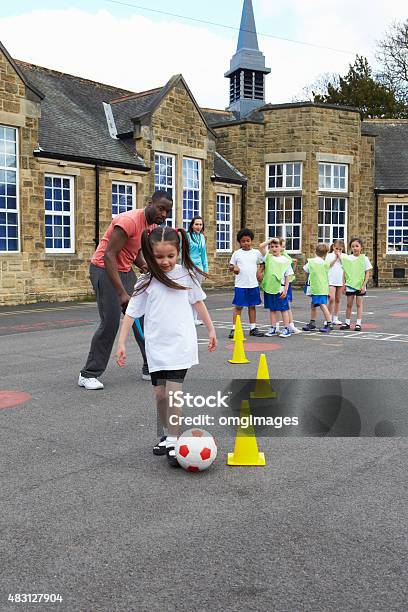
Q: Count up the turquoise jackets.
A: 1